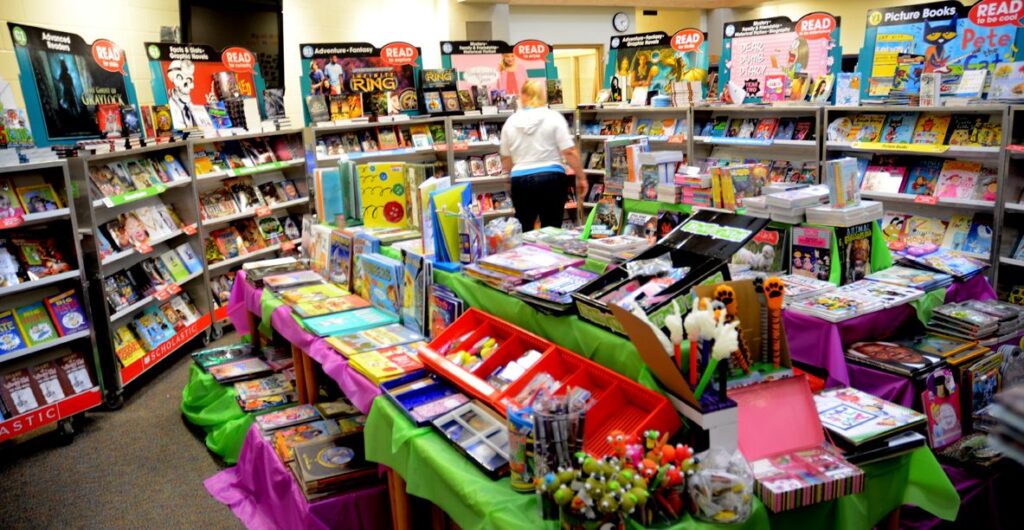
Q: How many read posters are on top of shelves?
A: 7